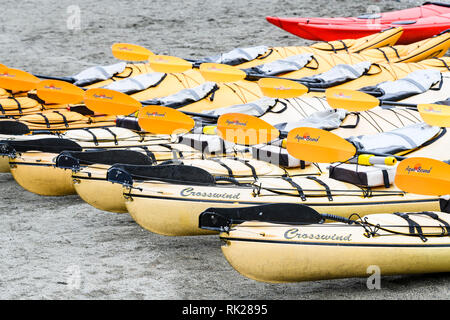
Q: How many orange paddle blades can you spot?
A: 14